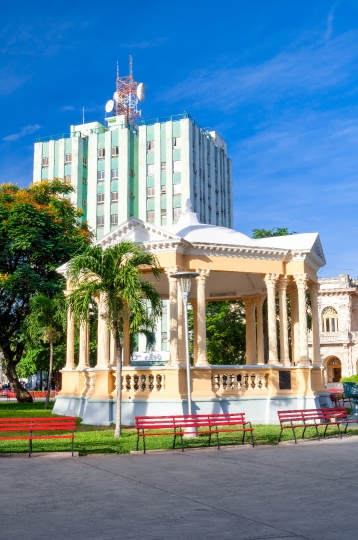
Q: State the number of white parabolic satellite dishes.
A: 3